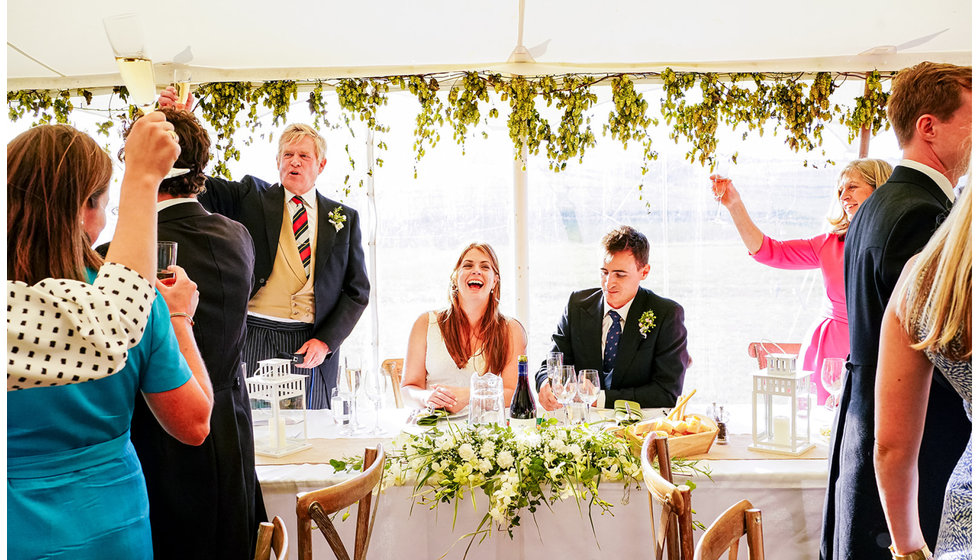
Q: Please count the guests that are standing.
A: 7